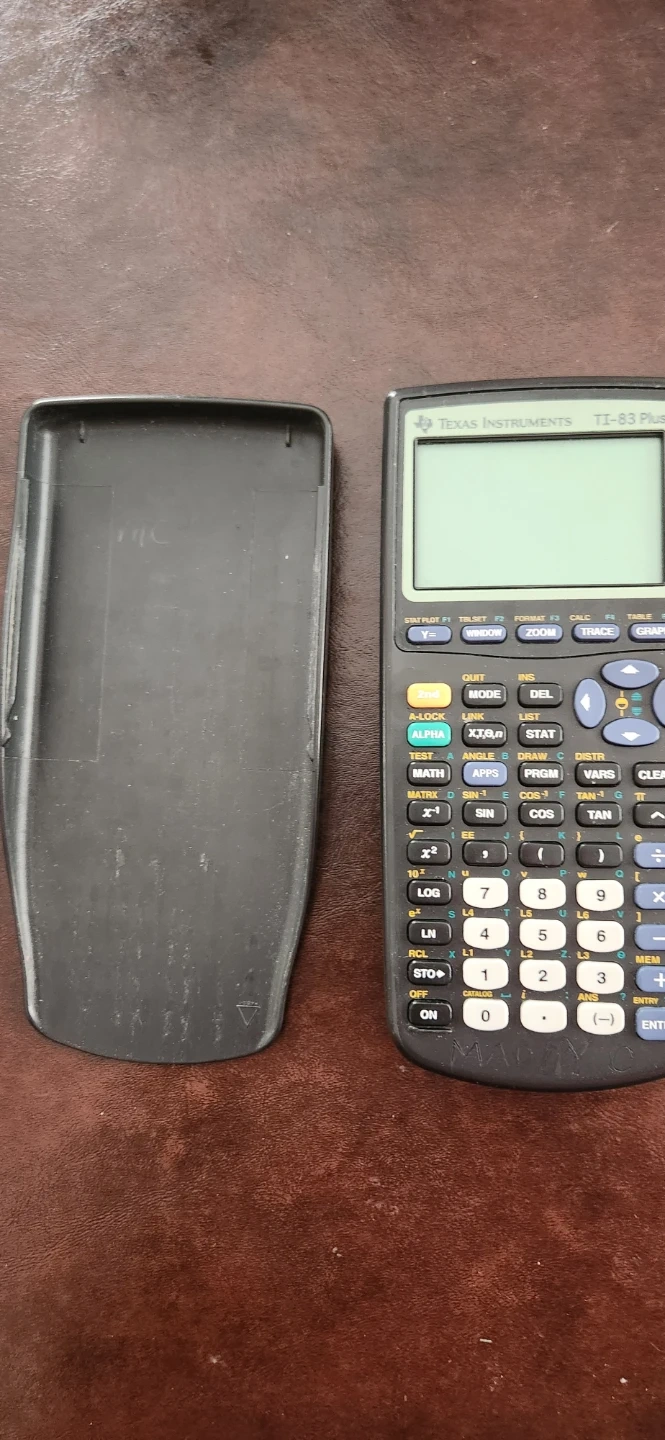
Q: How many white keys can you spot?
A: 12